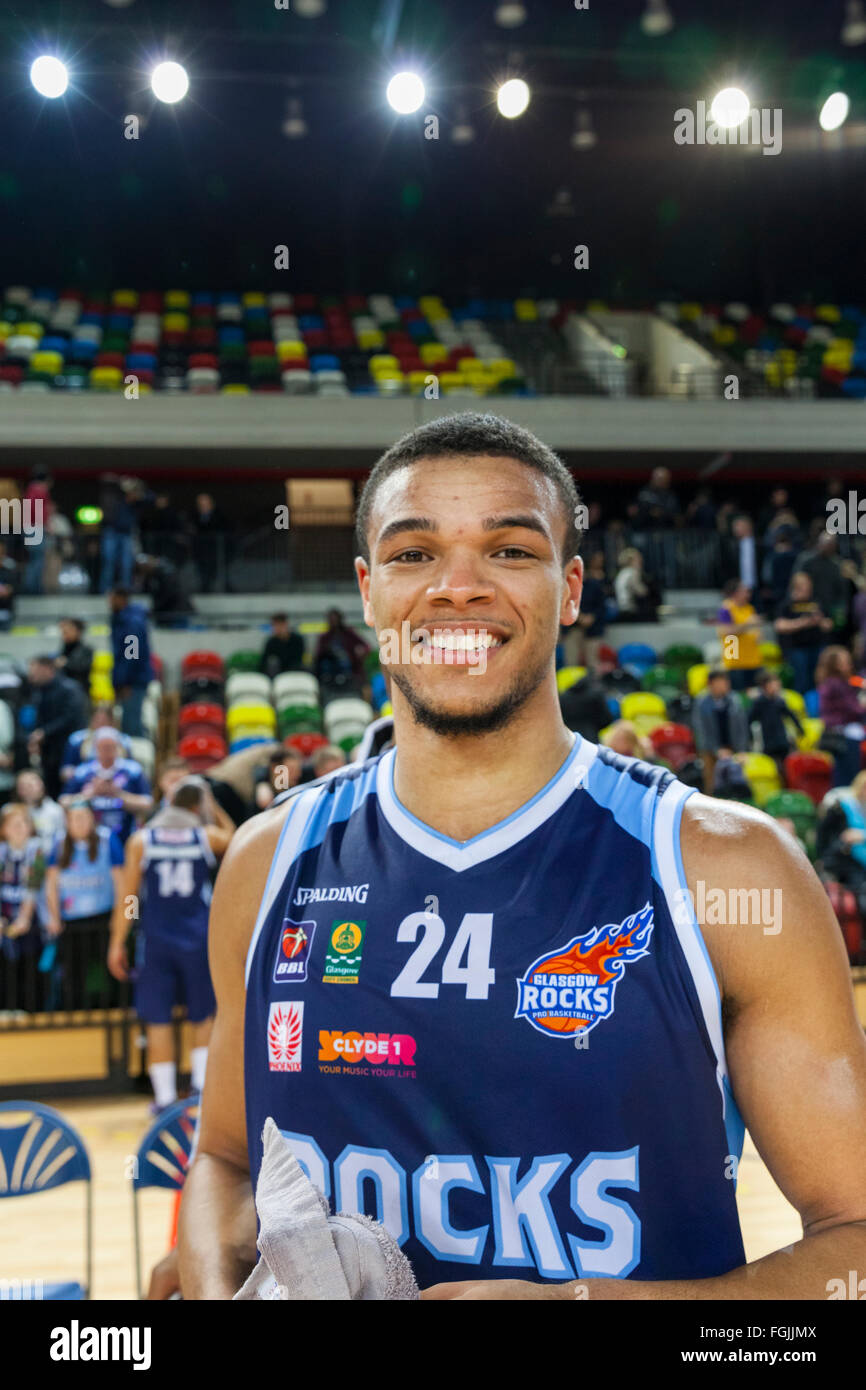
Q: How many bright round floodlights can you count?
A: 6